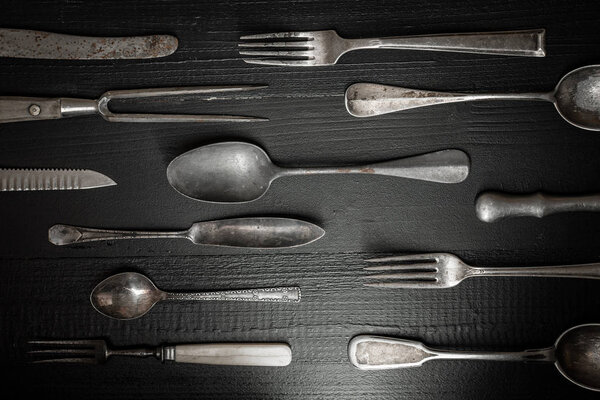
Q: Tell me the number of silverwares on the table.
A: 12